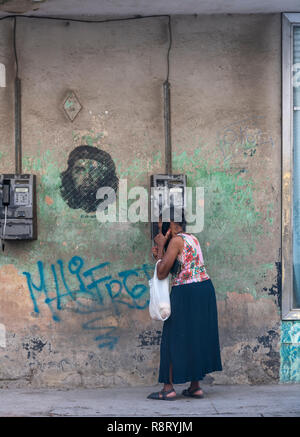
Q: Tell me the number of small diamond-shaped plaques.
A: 1